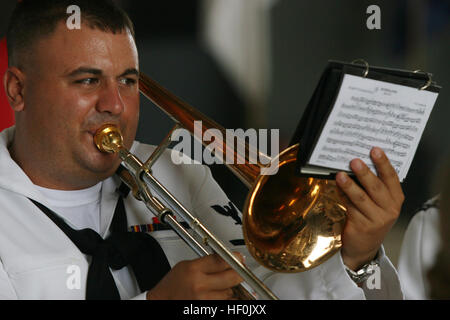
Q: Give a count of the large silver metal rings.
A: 2